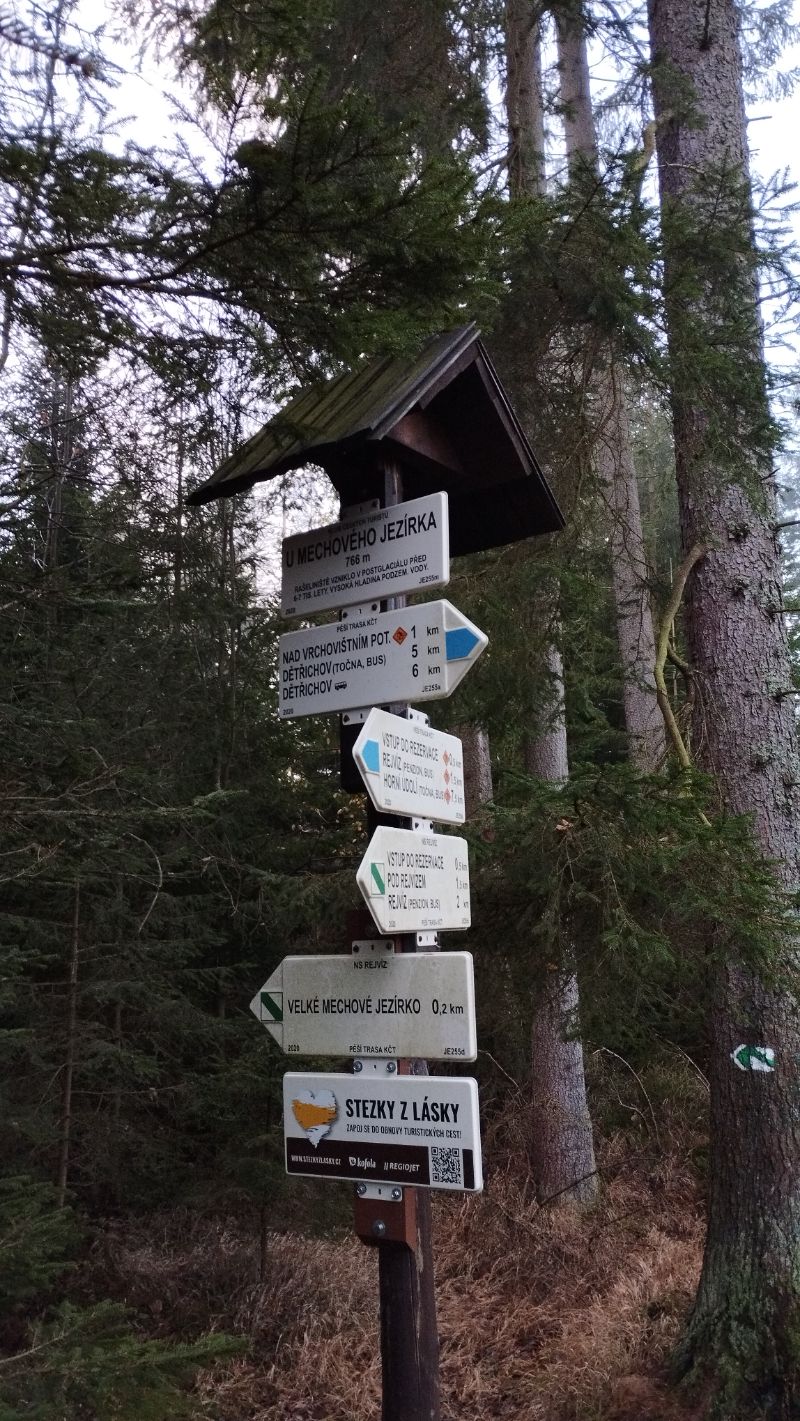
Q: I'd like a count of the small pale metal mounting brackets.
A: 9